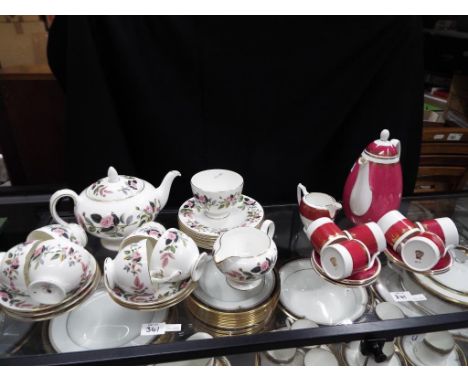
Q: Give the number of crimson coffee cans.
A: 6